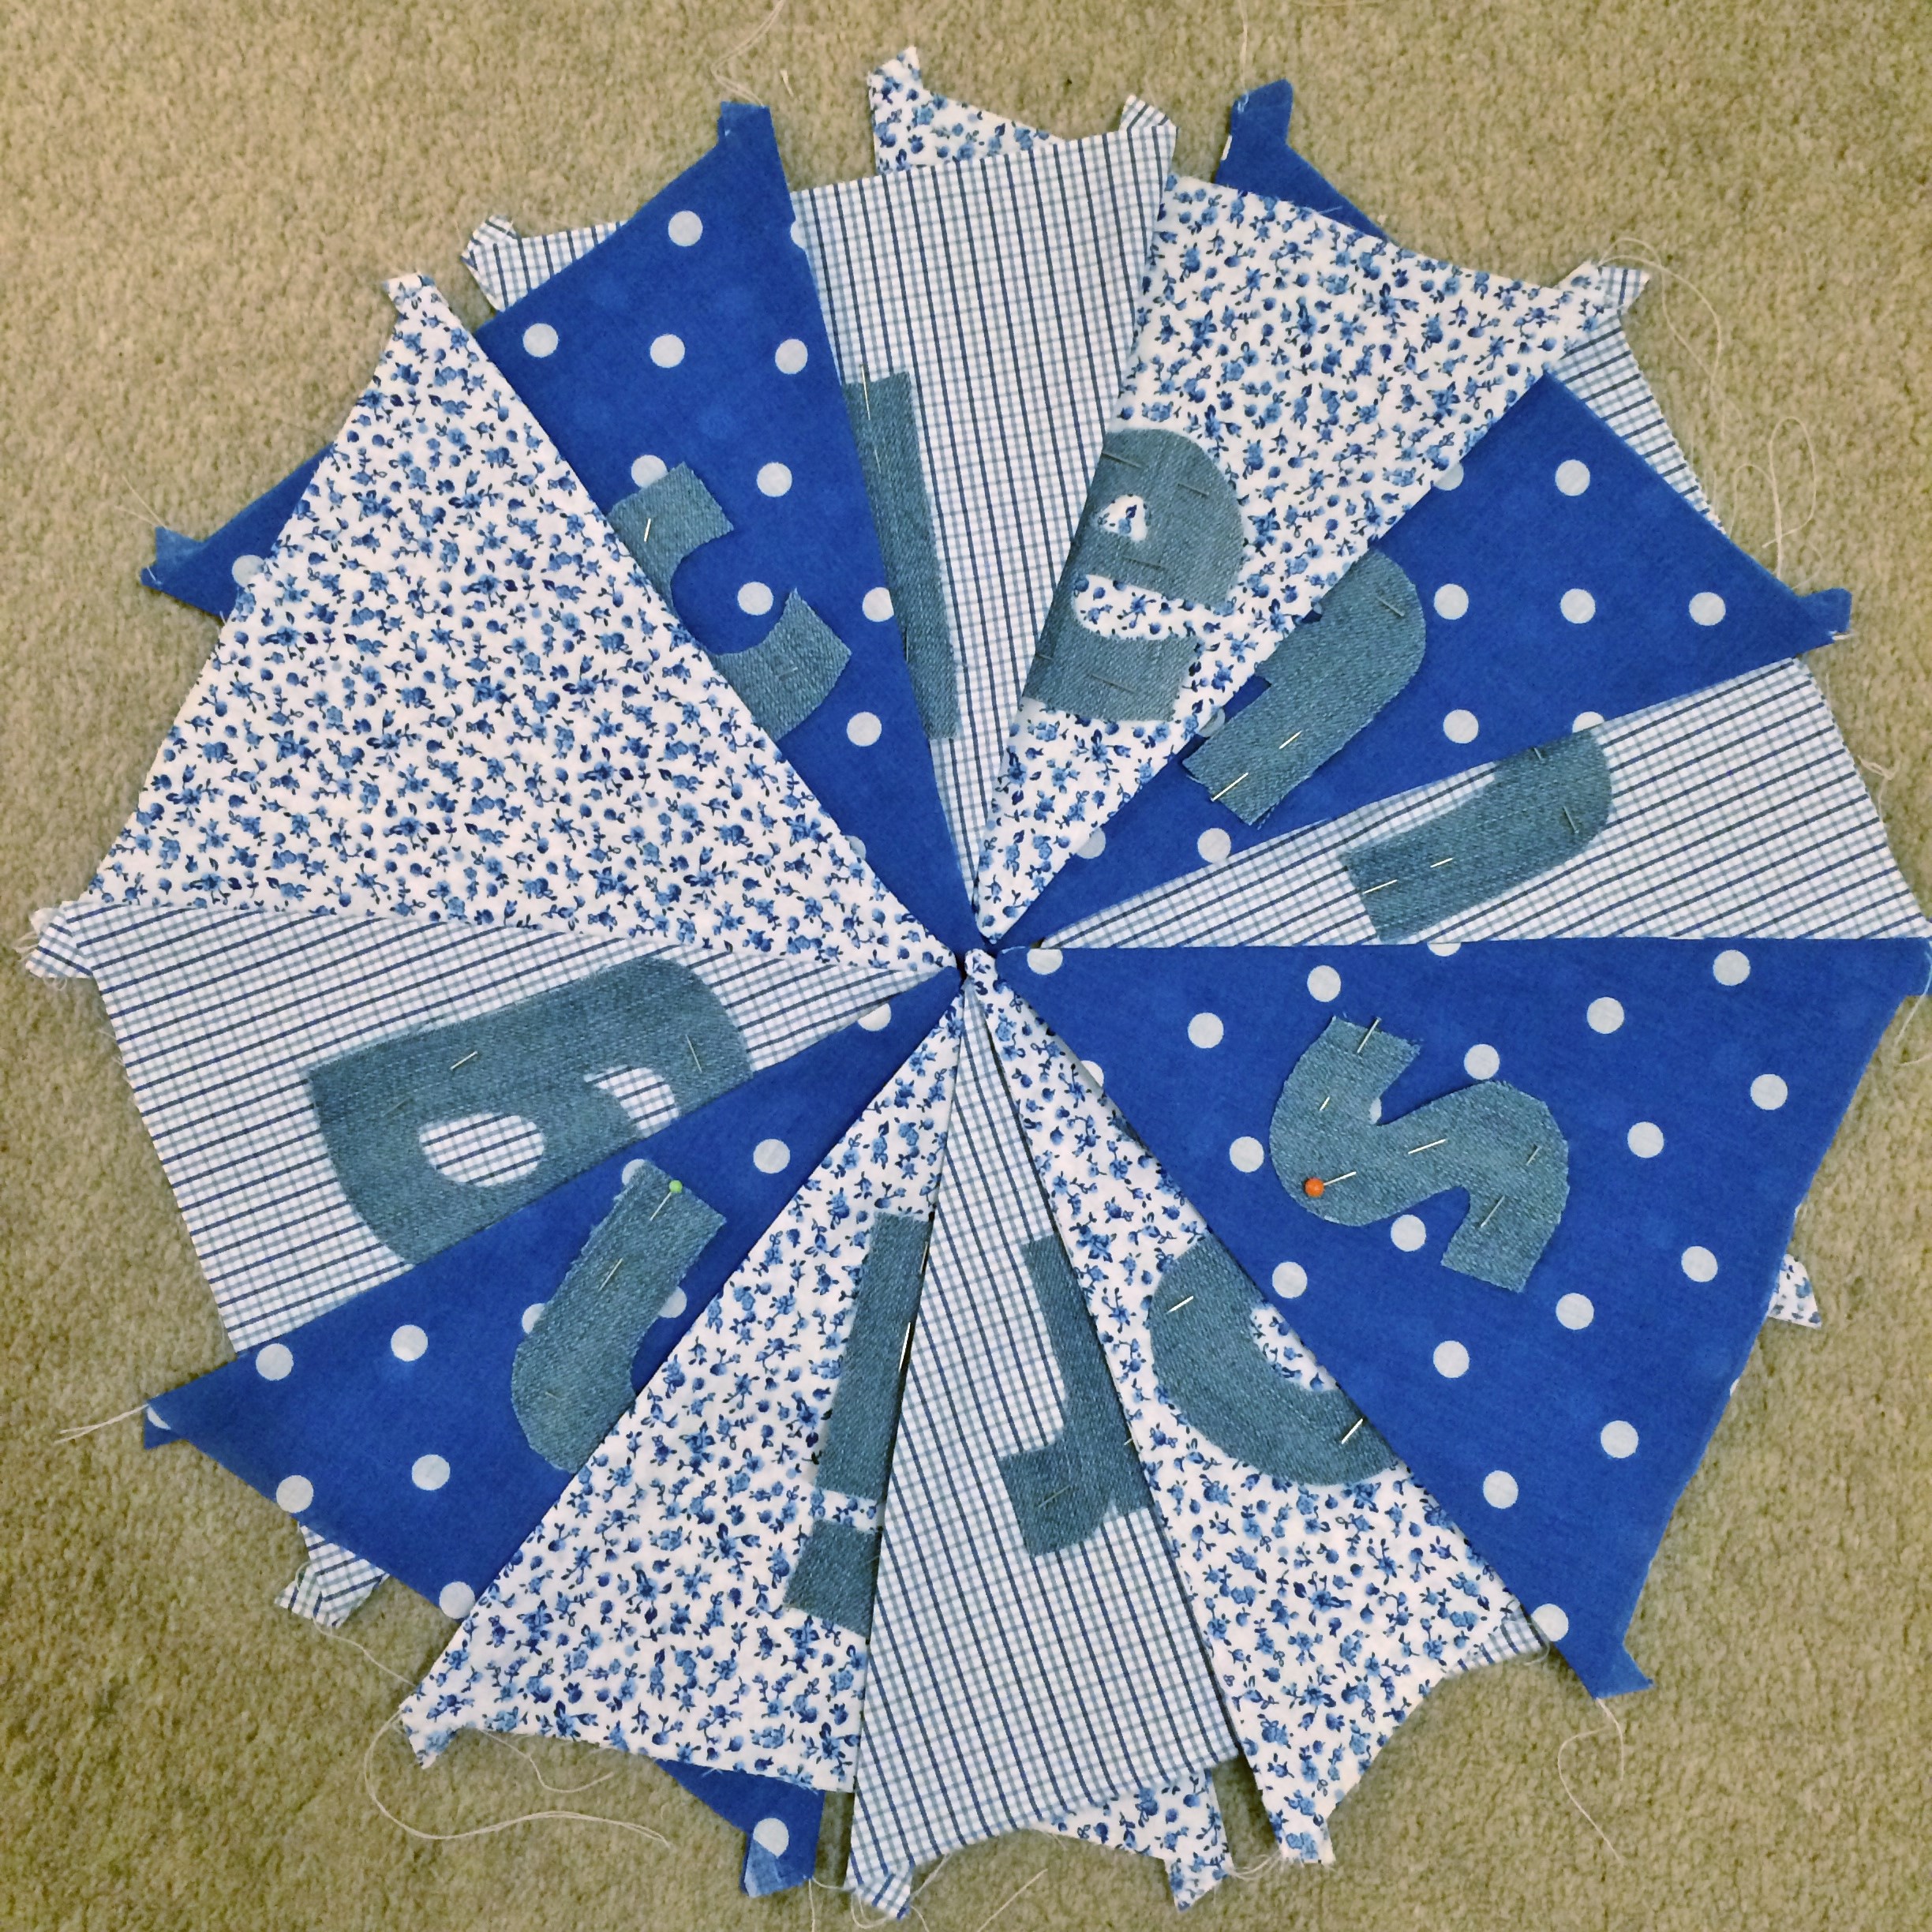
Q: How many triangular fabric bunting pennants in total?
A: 12